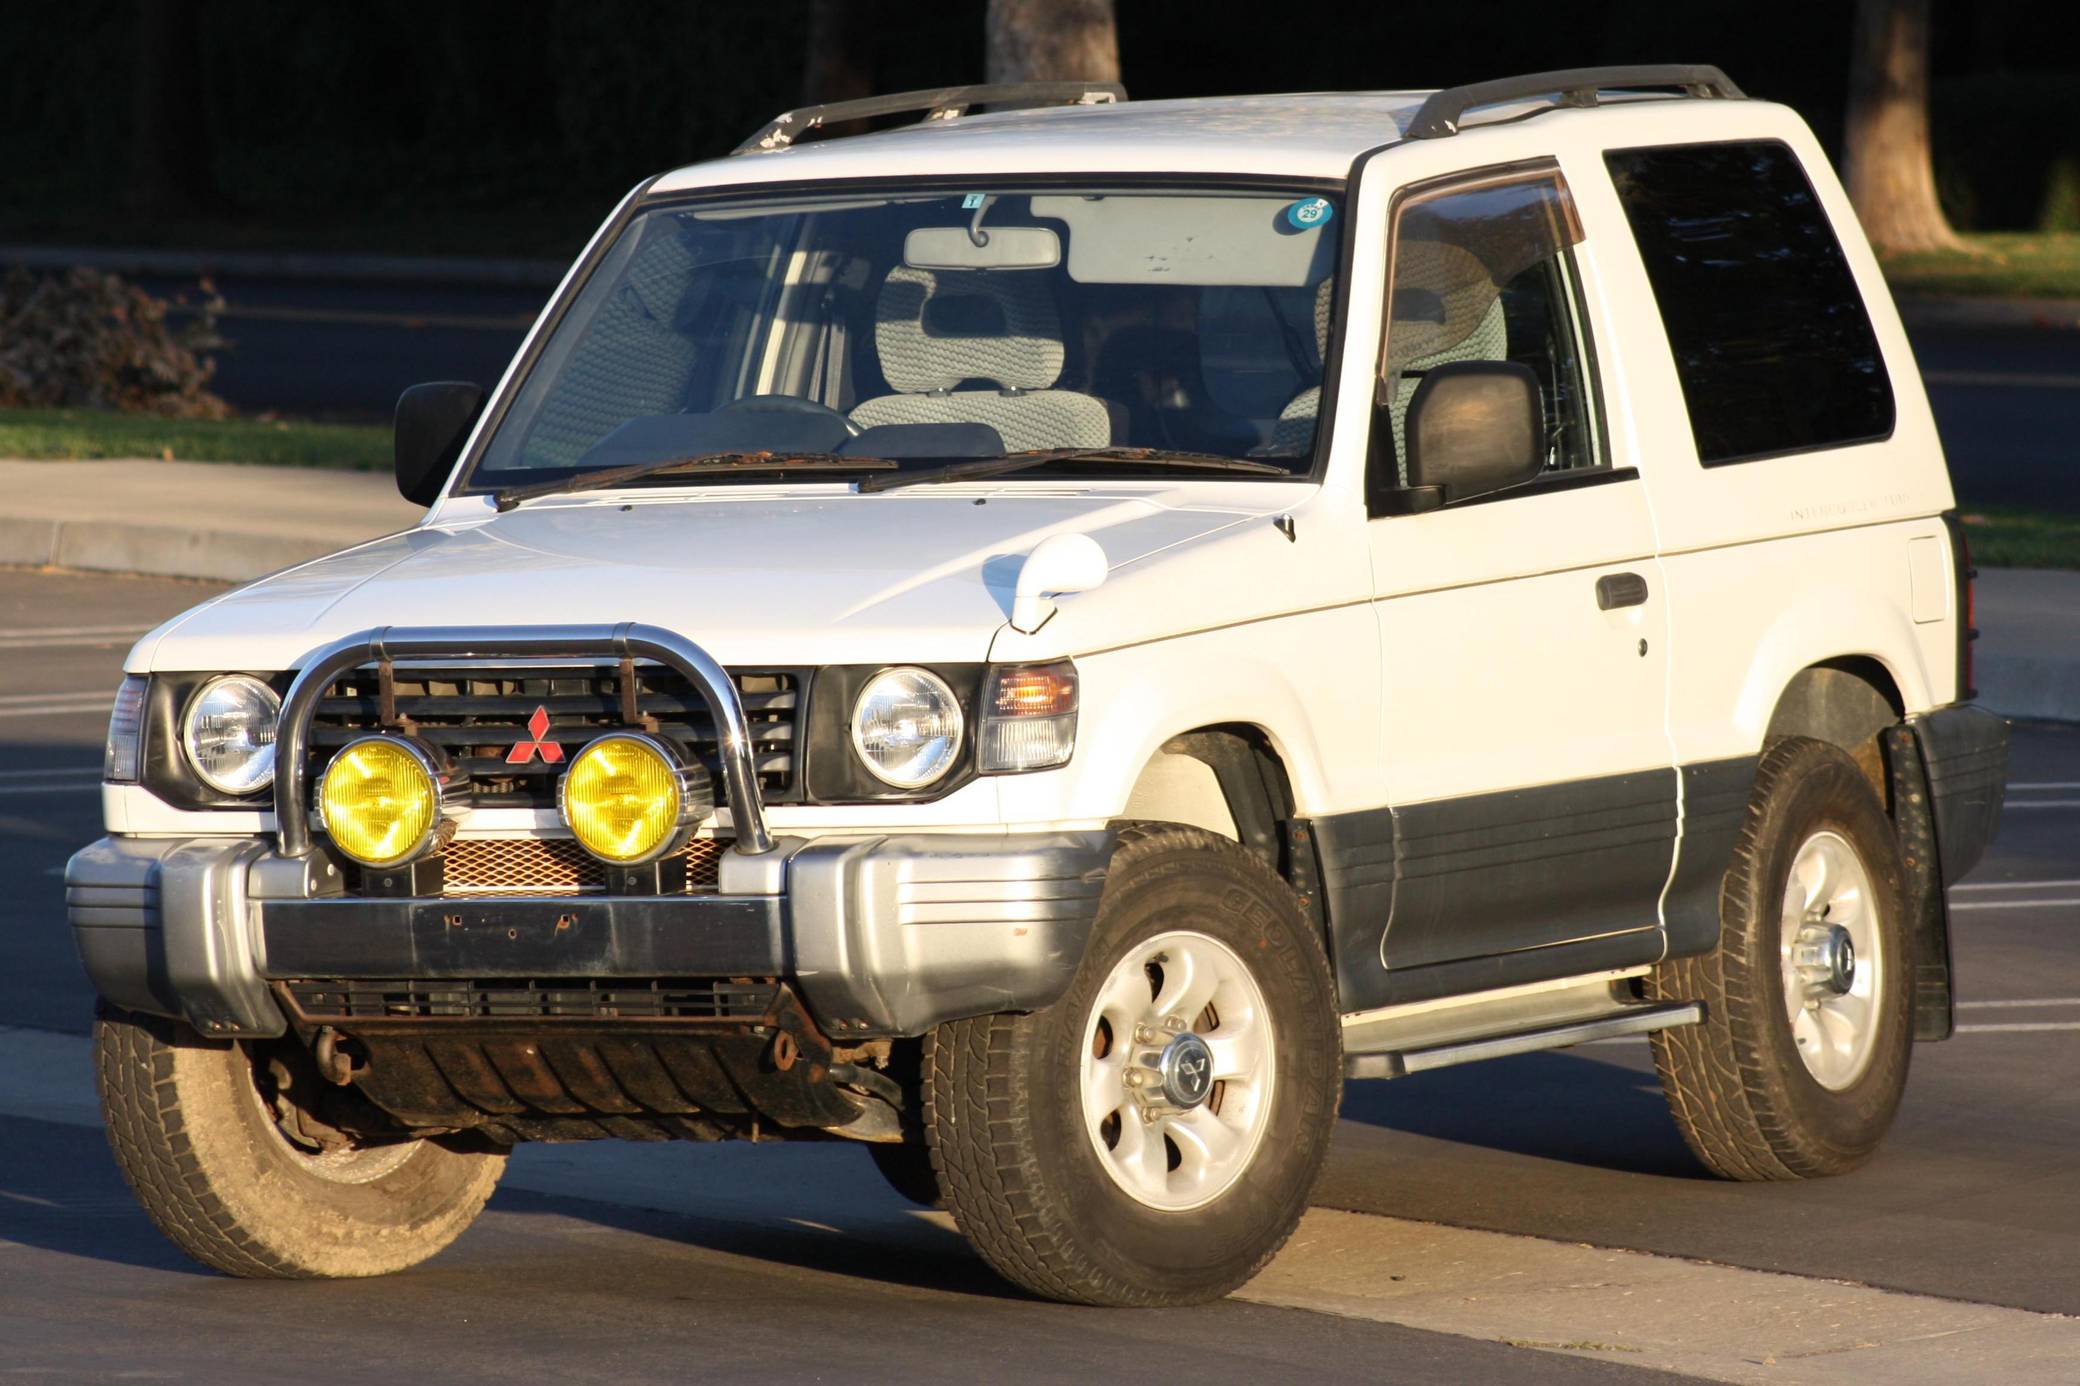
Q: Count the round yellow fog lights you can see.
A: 2